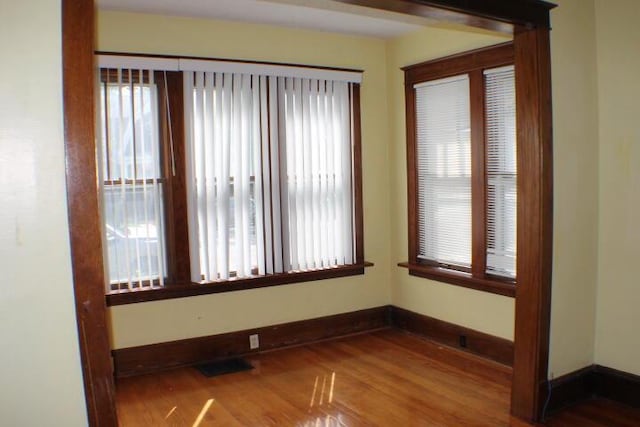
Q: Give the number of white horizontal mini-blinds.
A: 2